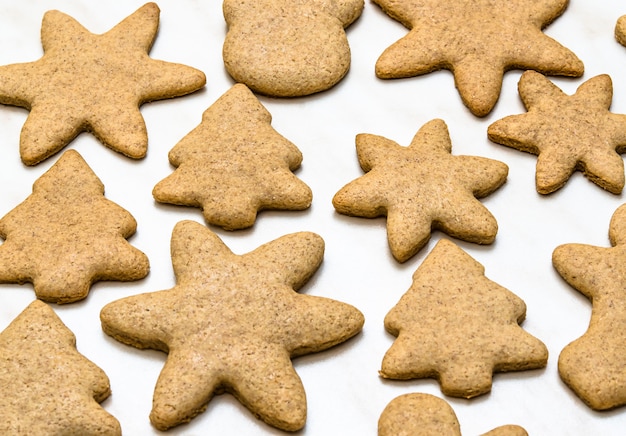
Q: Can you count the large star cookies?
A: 3